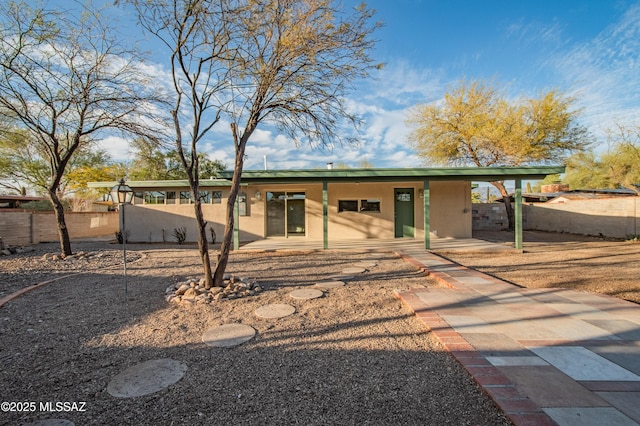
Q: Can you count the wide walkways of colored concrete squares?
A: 1